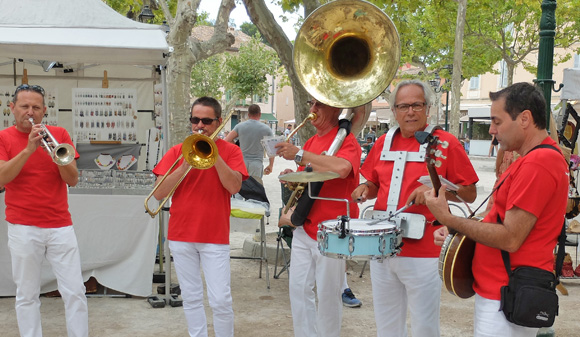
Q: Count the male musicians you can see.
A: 5